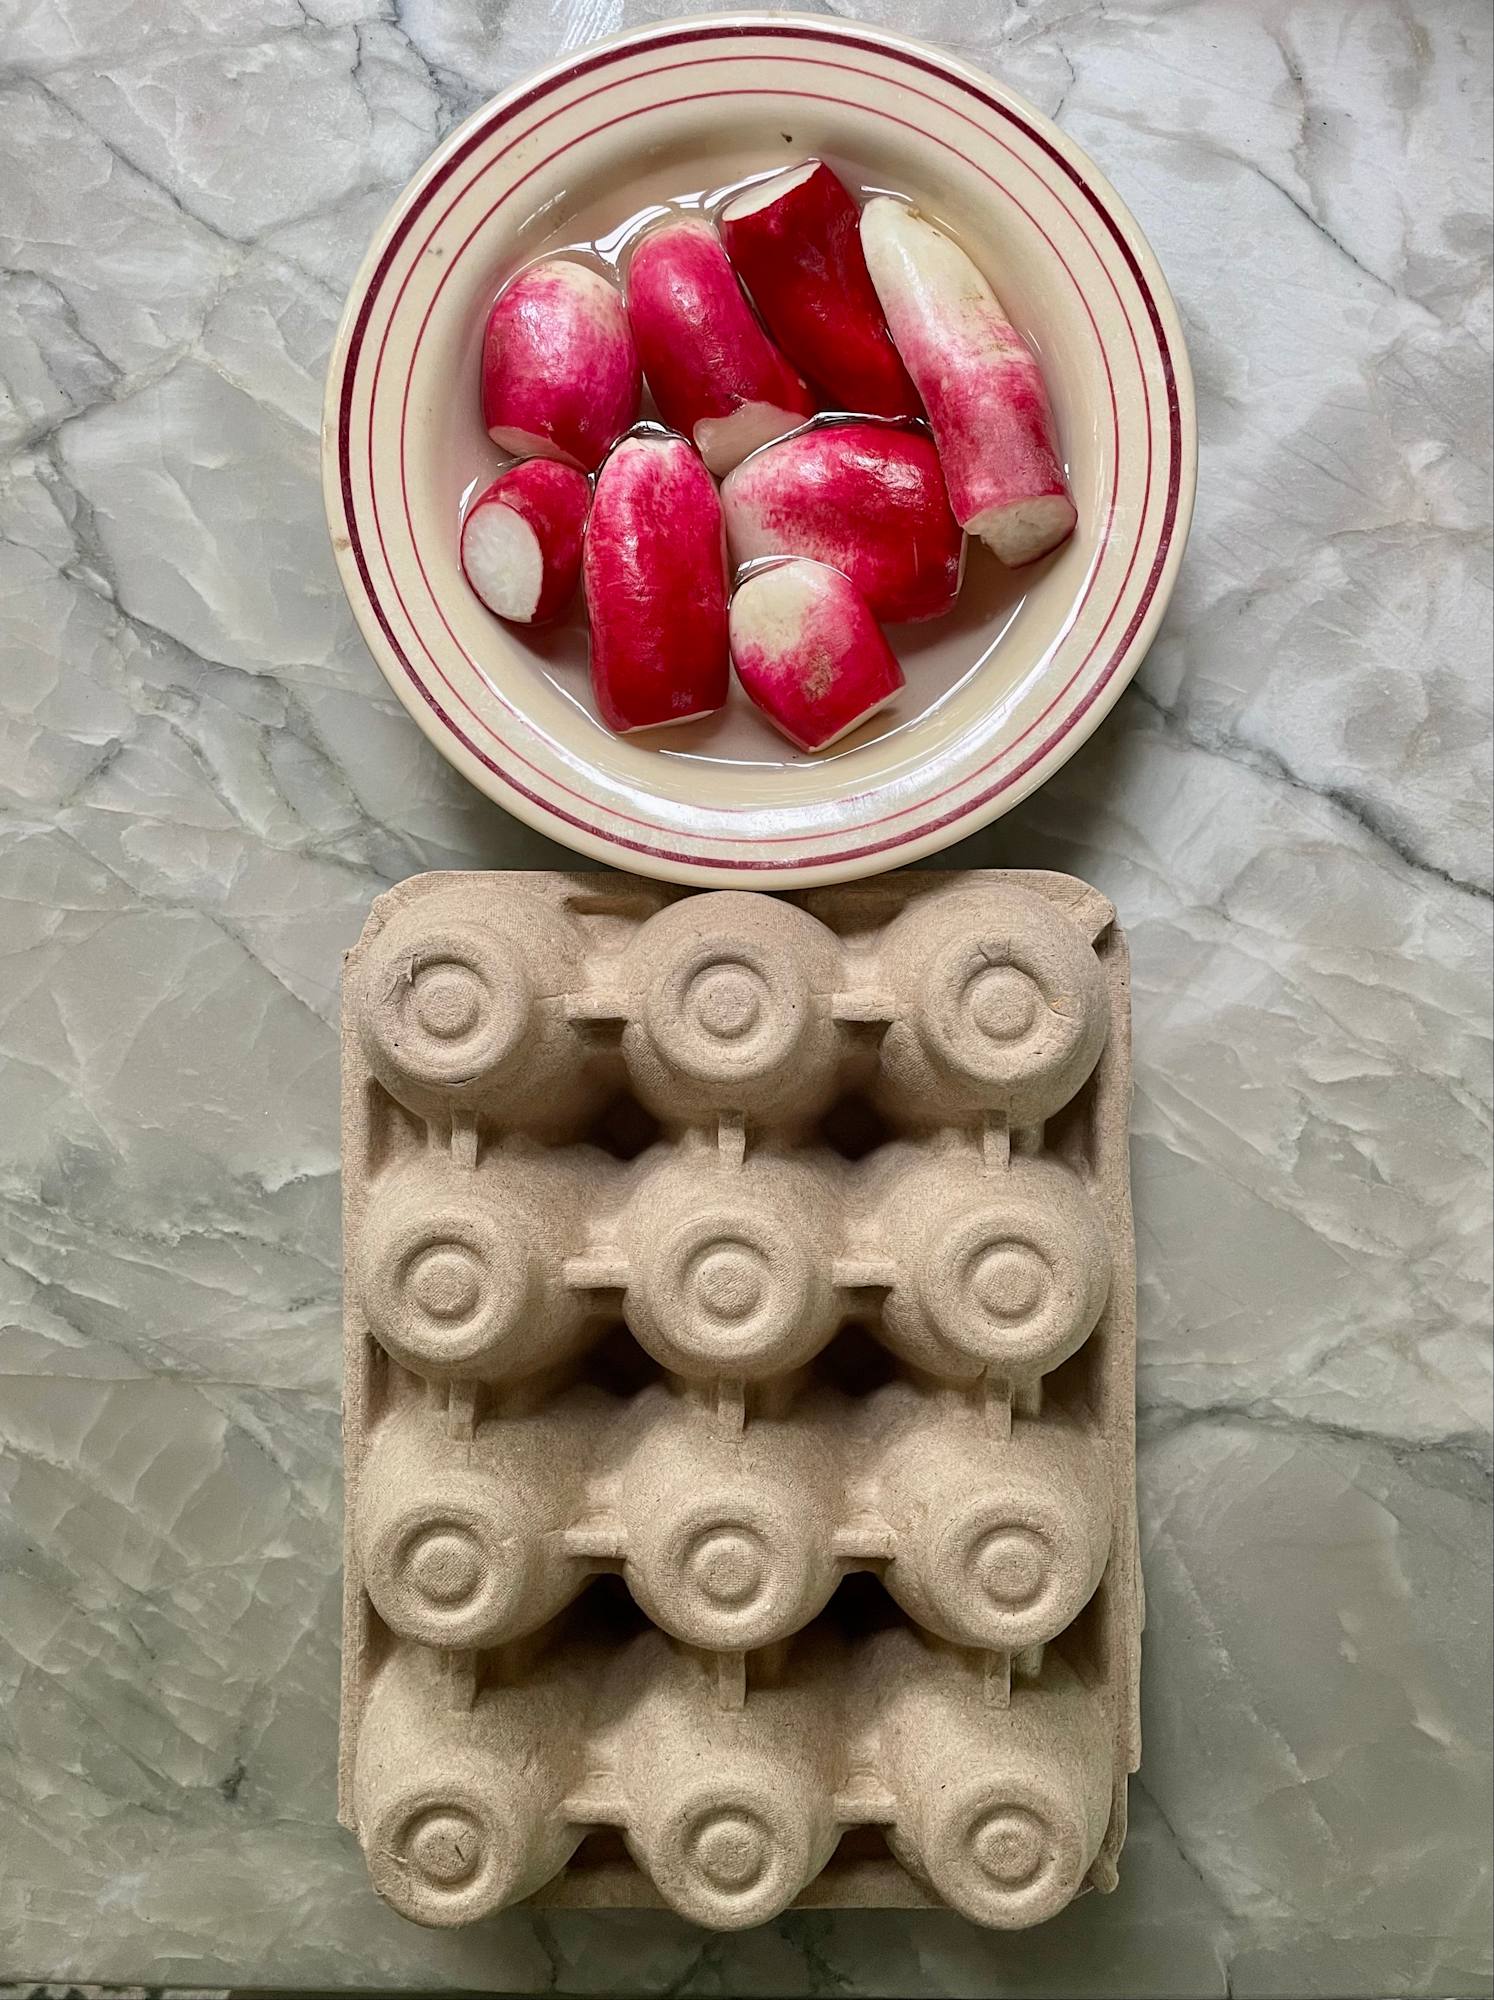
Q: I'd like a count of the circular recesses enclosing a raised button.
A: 12